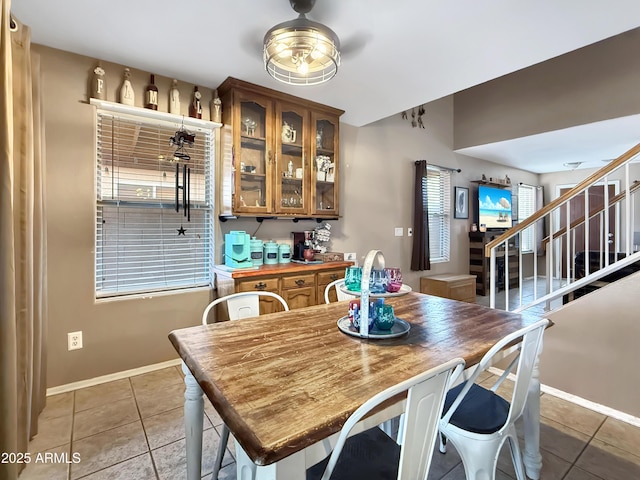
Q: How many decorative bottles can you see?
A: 6